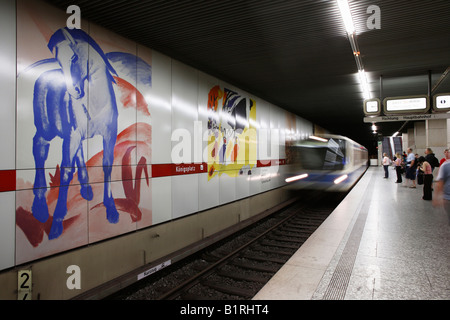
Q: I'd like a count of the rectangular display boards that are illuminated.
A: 3